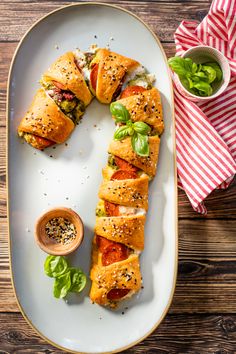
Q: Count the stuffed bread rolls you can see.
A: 8